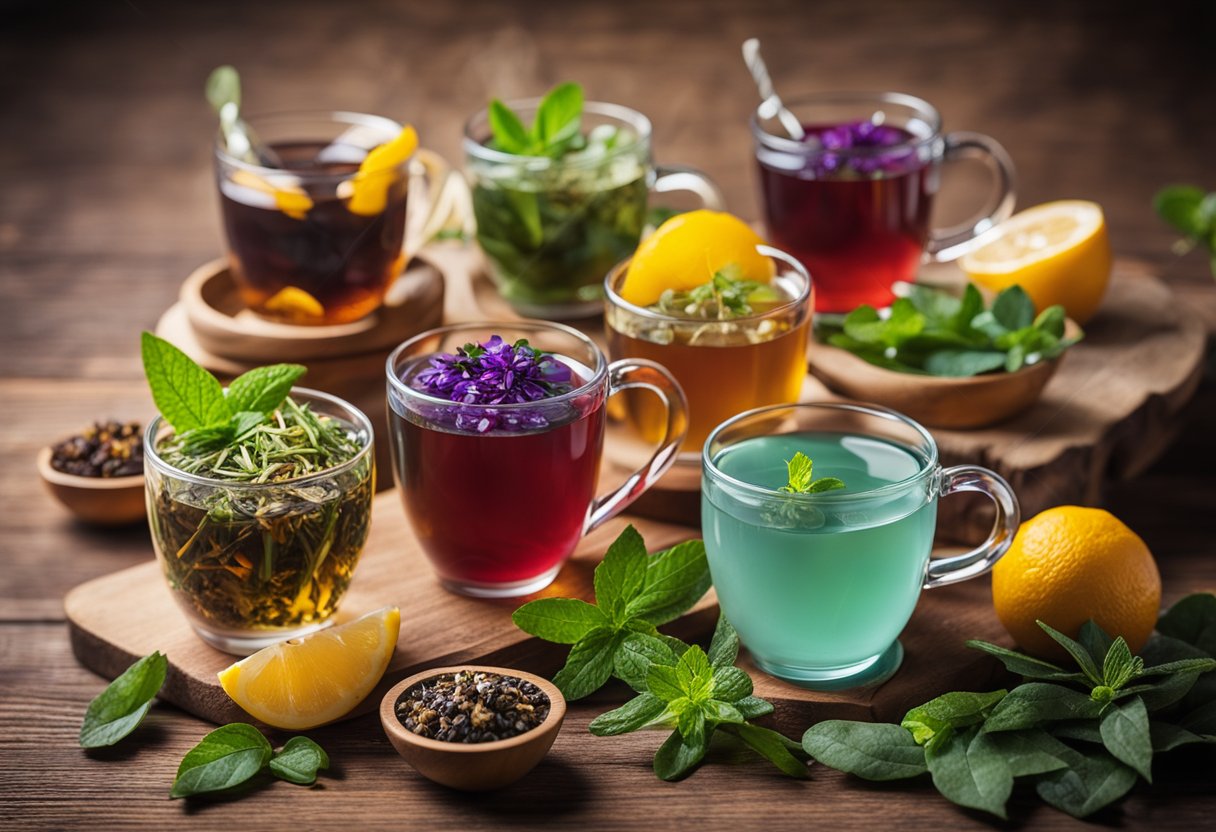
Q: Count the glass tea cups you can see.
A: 7